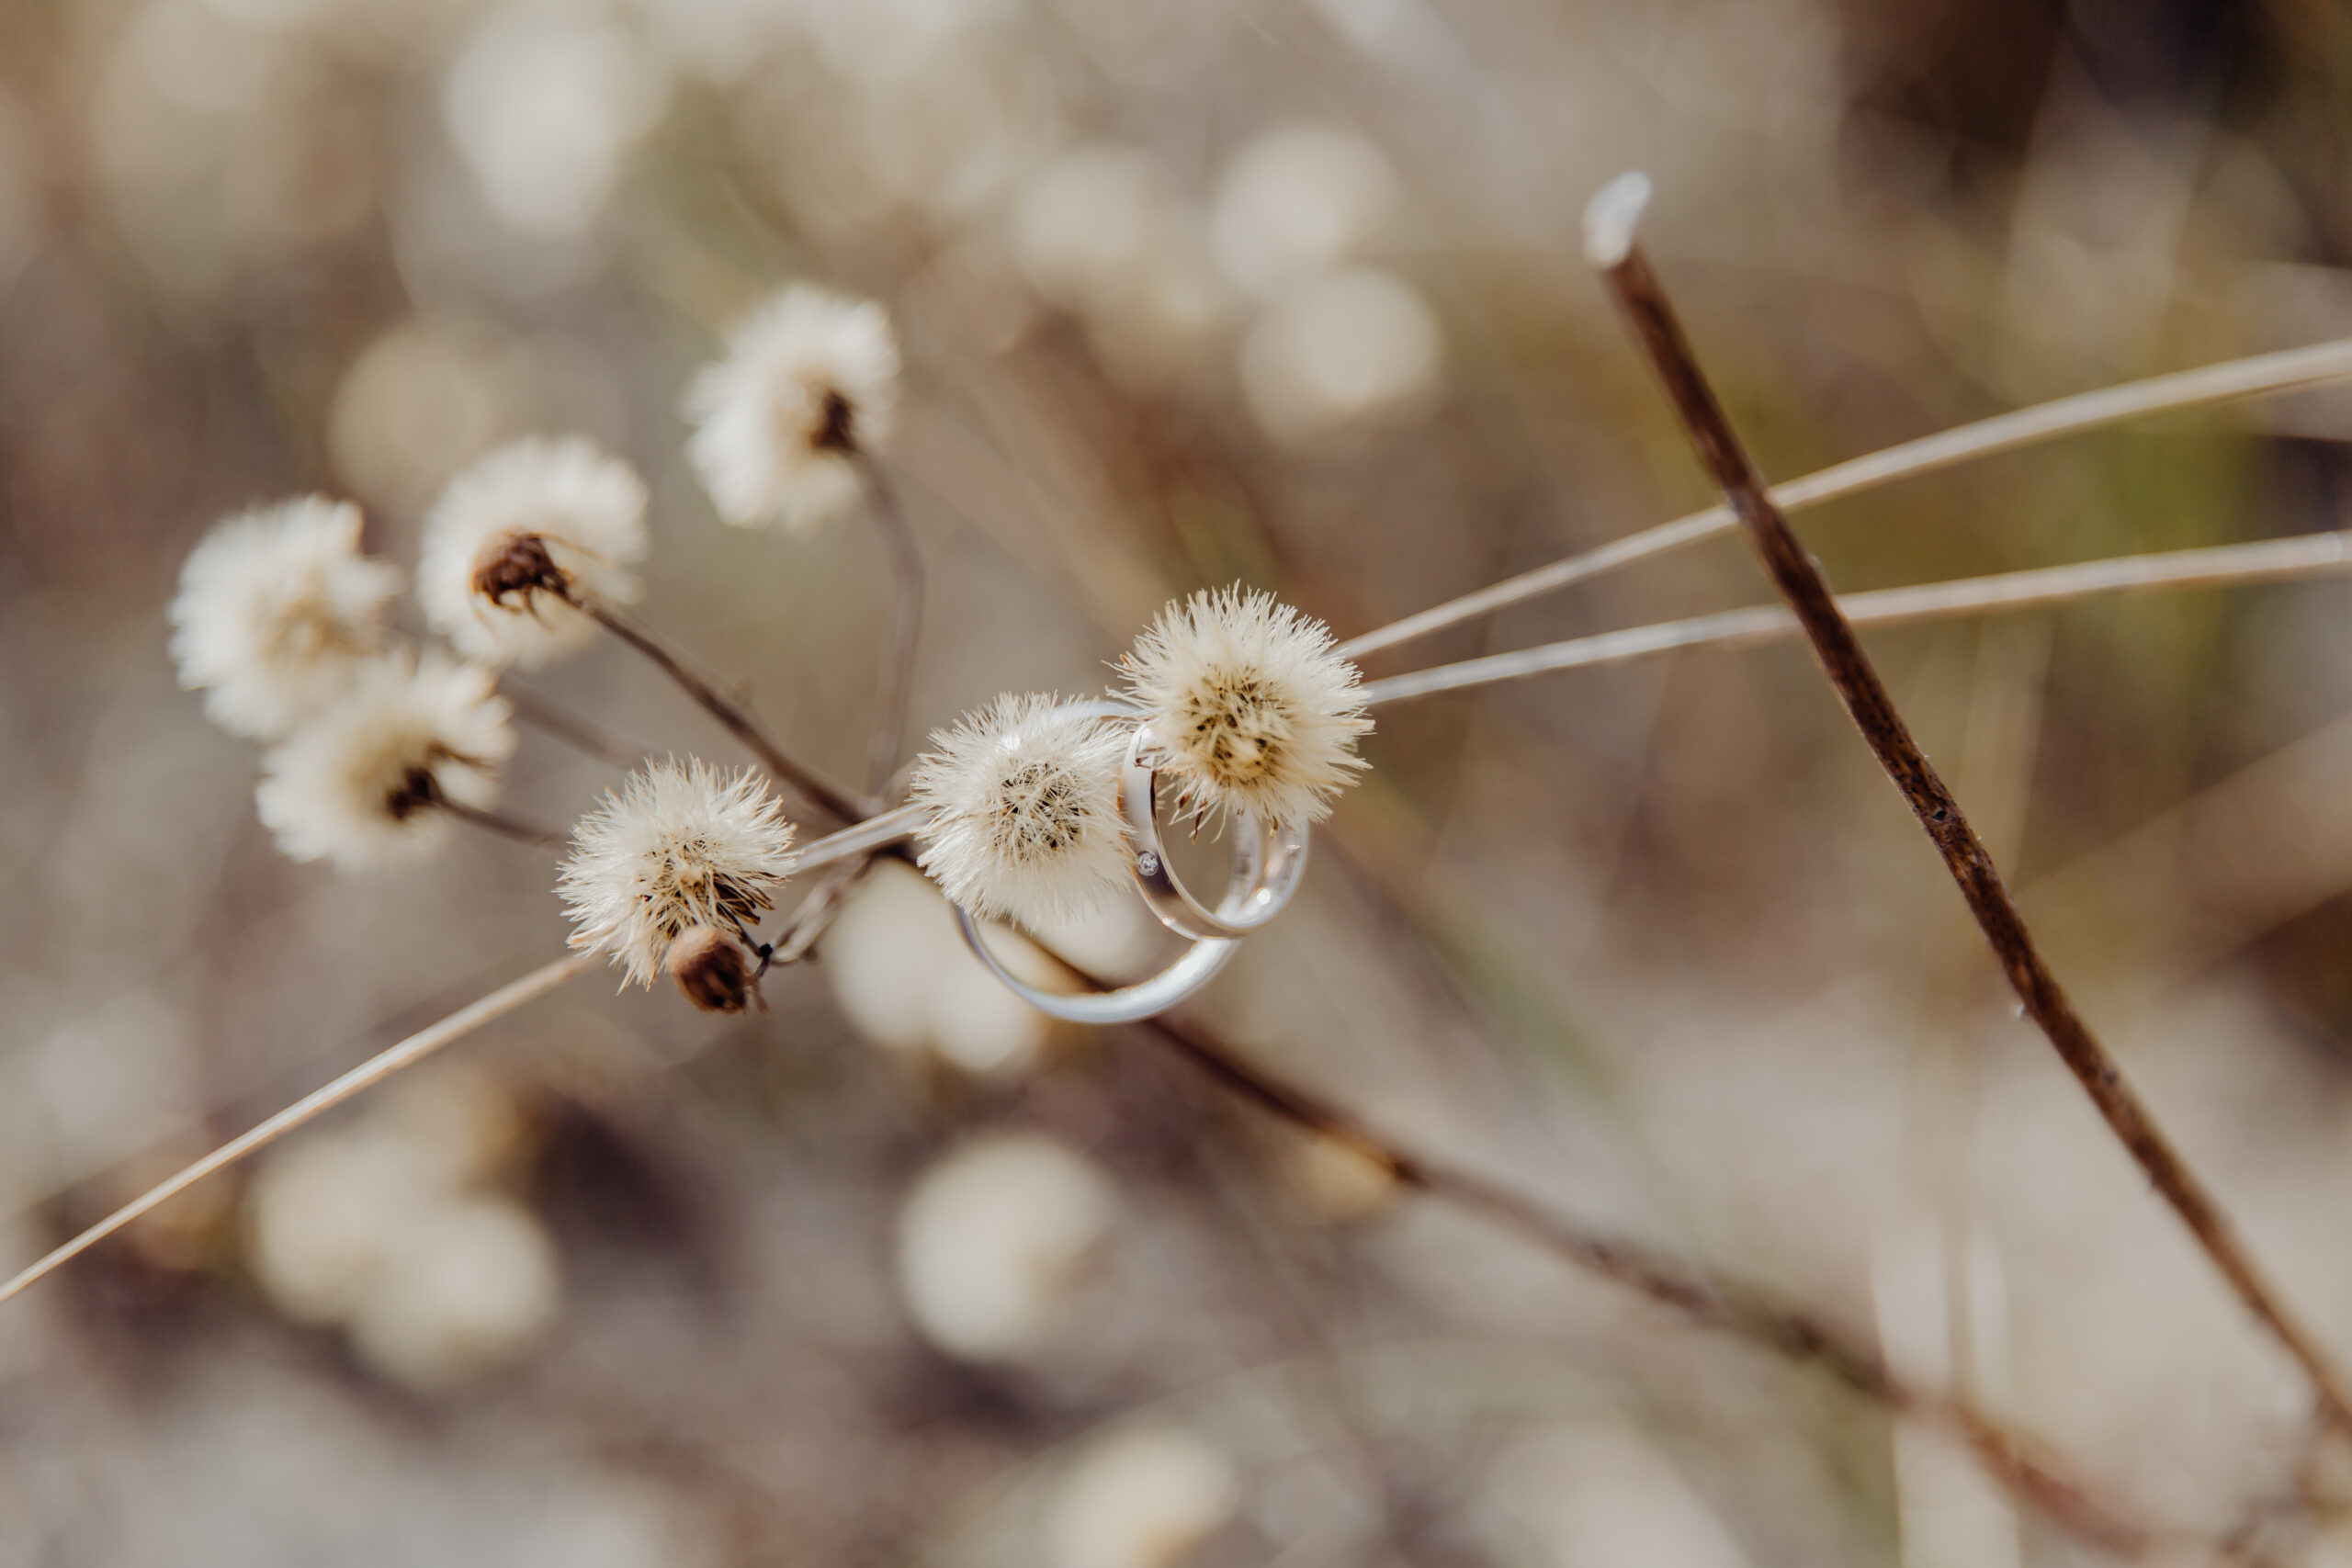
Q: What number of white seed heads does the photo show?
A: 7